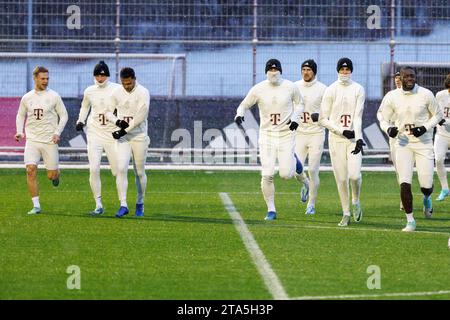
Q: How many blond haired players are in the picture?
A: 1